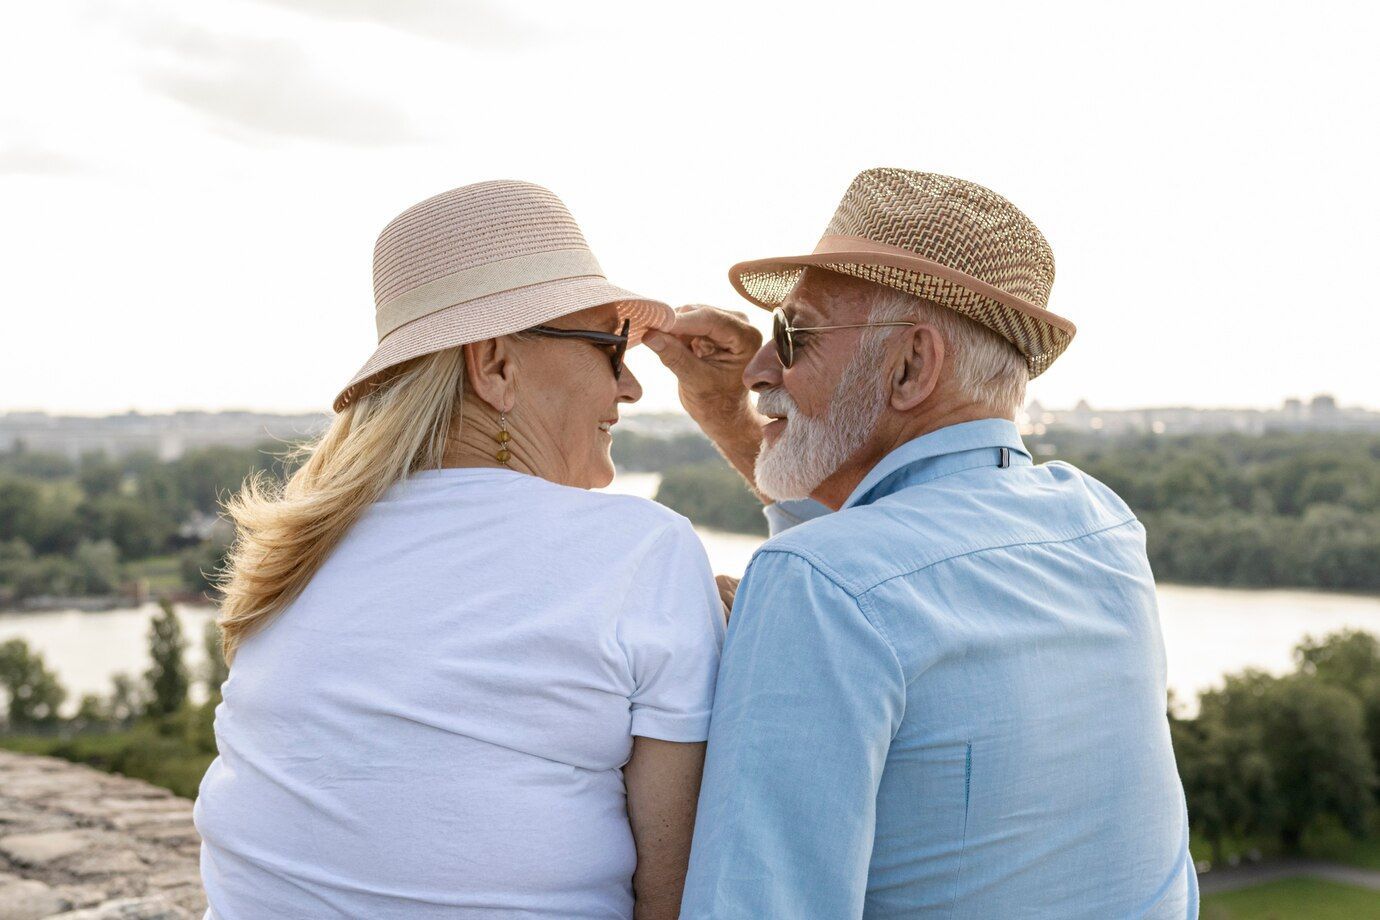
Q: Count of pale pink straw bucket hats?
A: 1